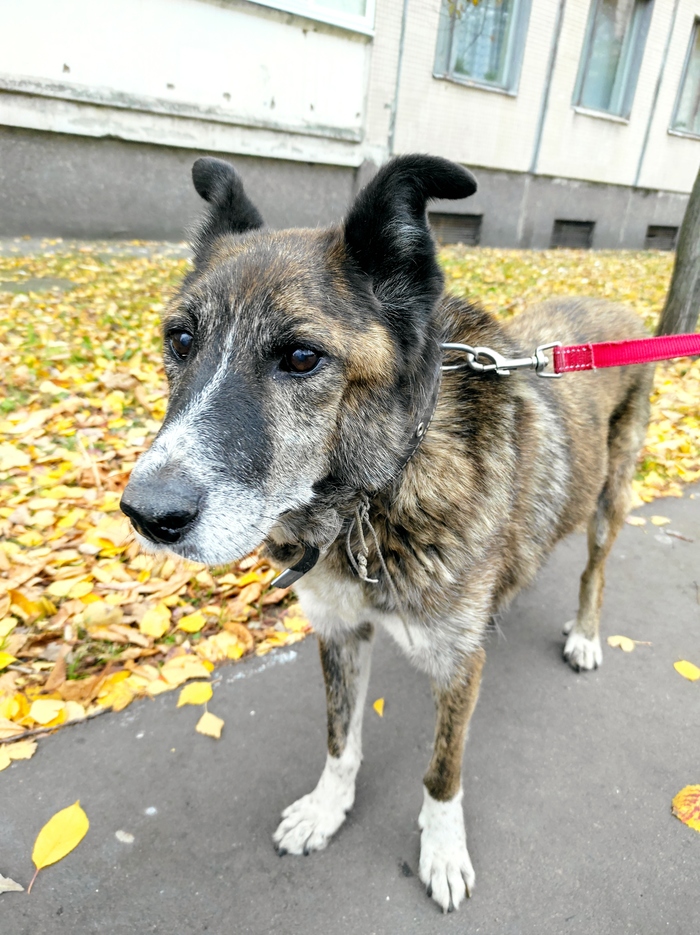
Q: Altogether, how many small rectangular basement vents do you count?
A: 3